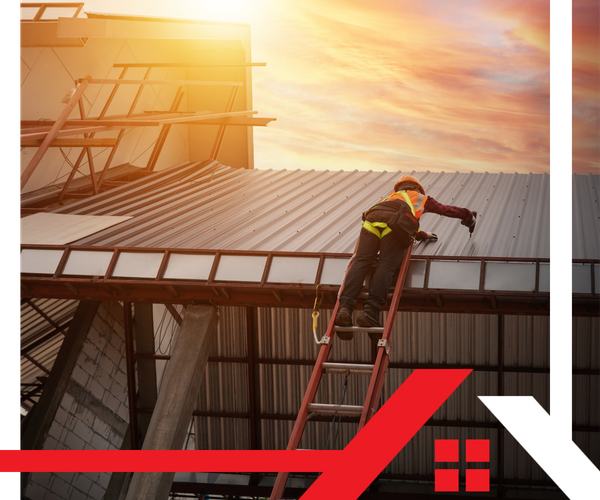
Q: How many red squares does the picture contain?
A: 4